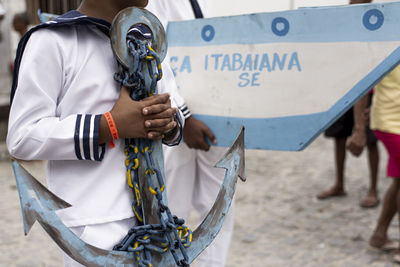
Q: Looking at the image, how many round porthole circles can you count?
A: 3